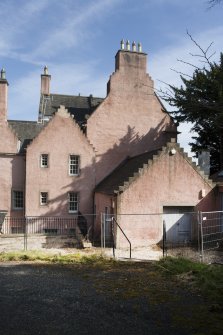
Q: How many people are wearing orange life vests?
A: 0